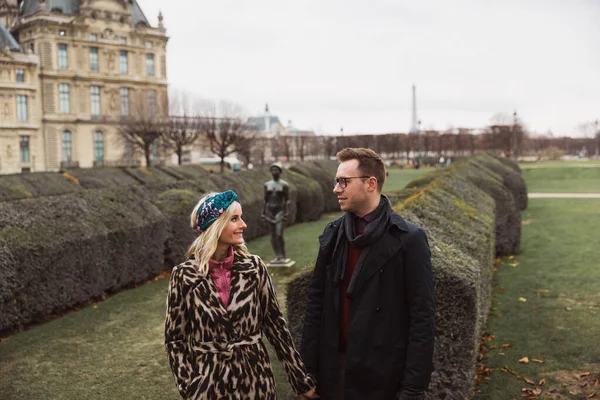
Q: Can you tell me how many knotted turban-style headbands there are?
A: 1